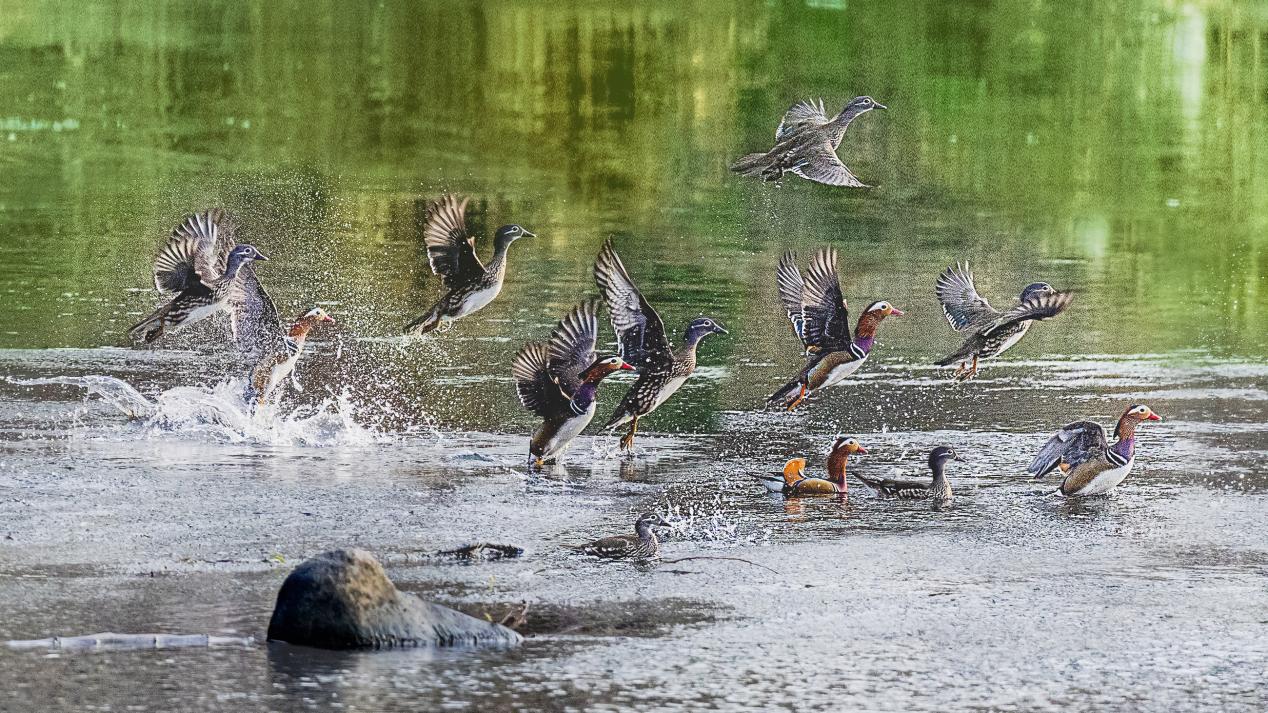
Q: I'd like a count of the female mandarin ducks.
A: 7